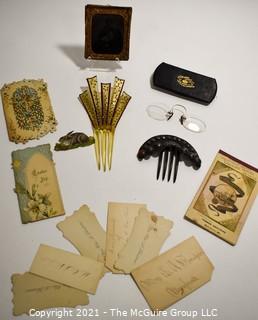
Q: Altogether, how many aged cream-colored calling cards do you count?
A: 6